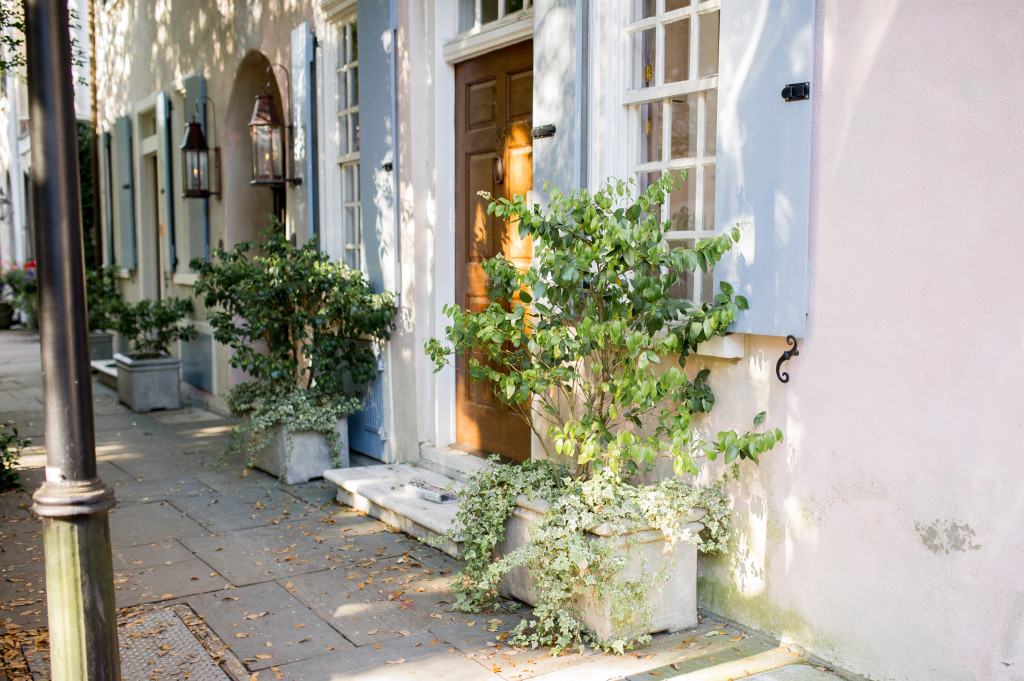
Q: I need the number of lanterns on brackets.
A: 2